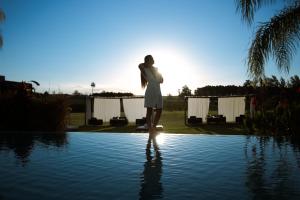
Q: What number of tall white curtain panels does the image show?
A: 4